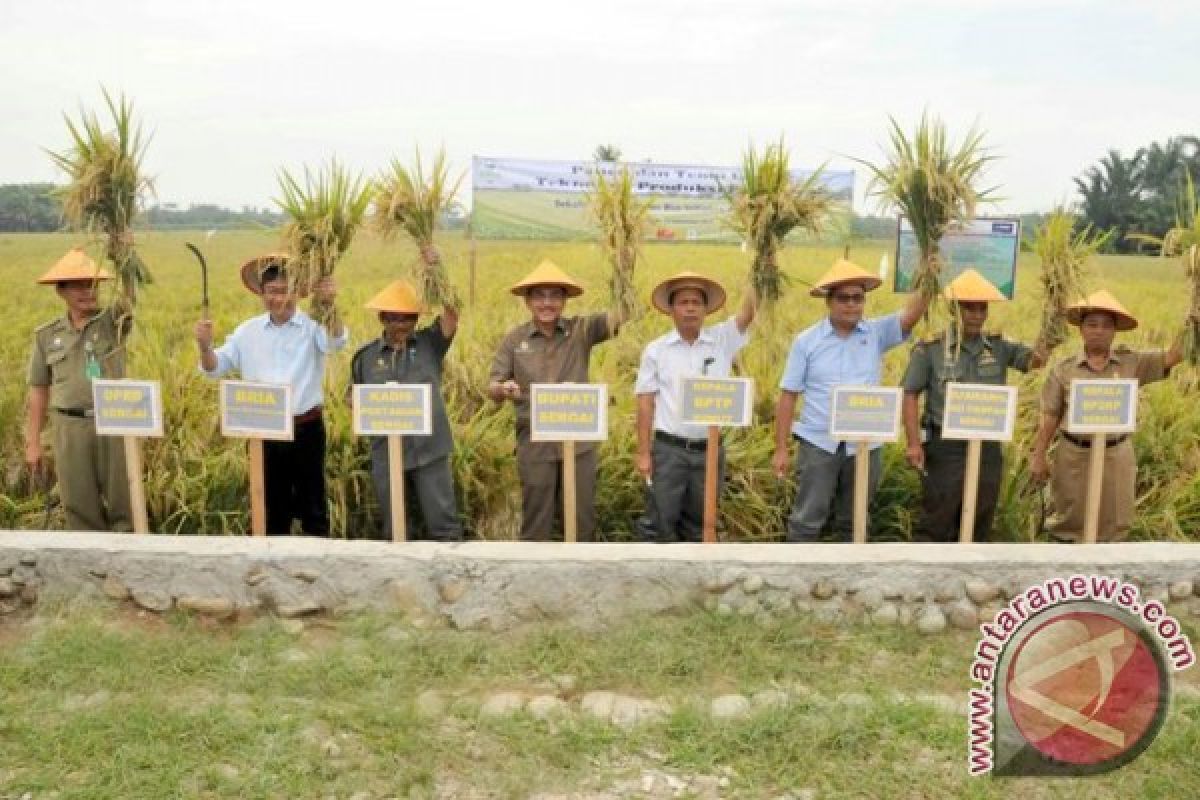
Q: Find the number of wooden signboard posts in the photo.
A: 8